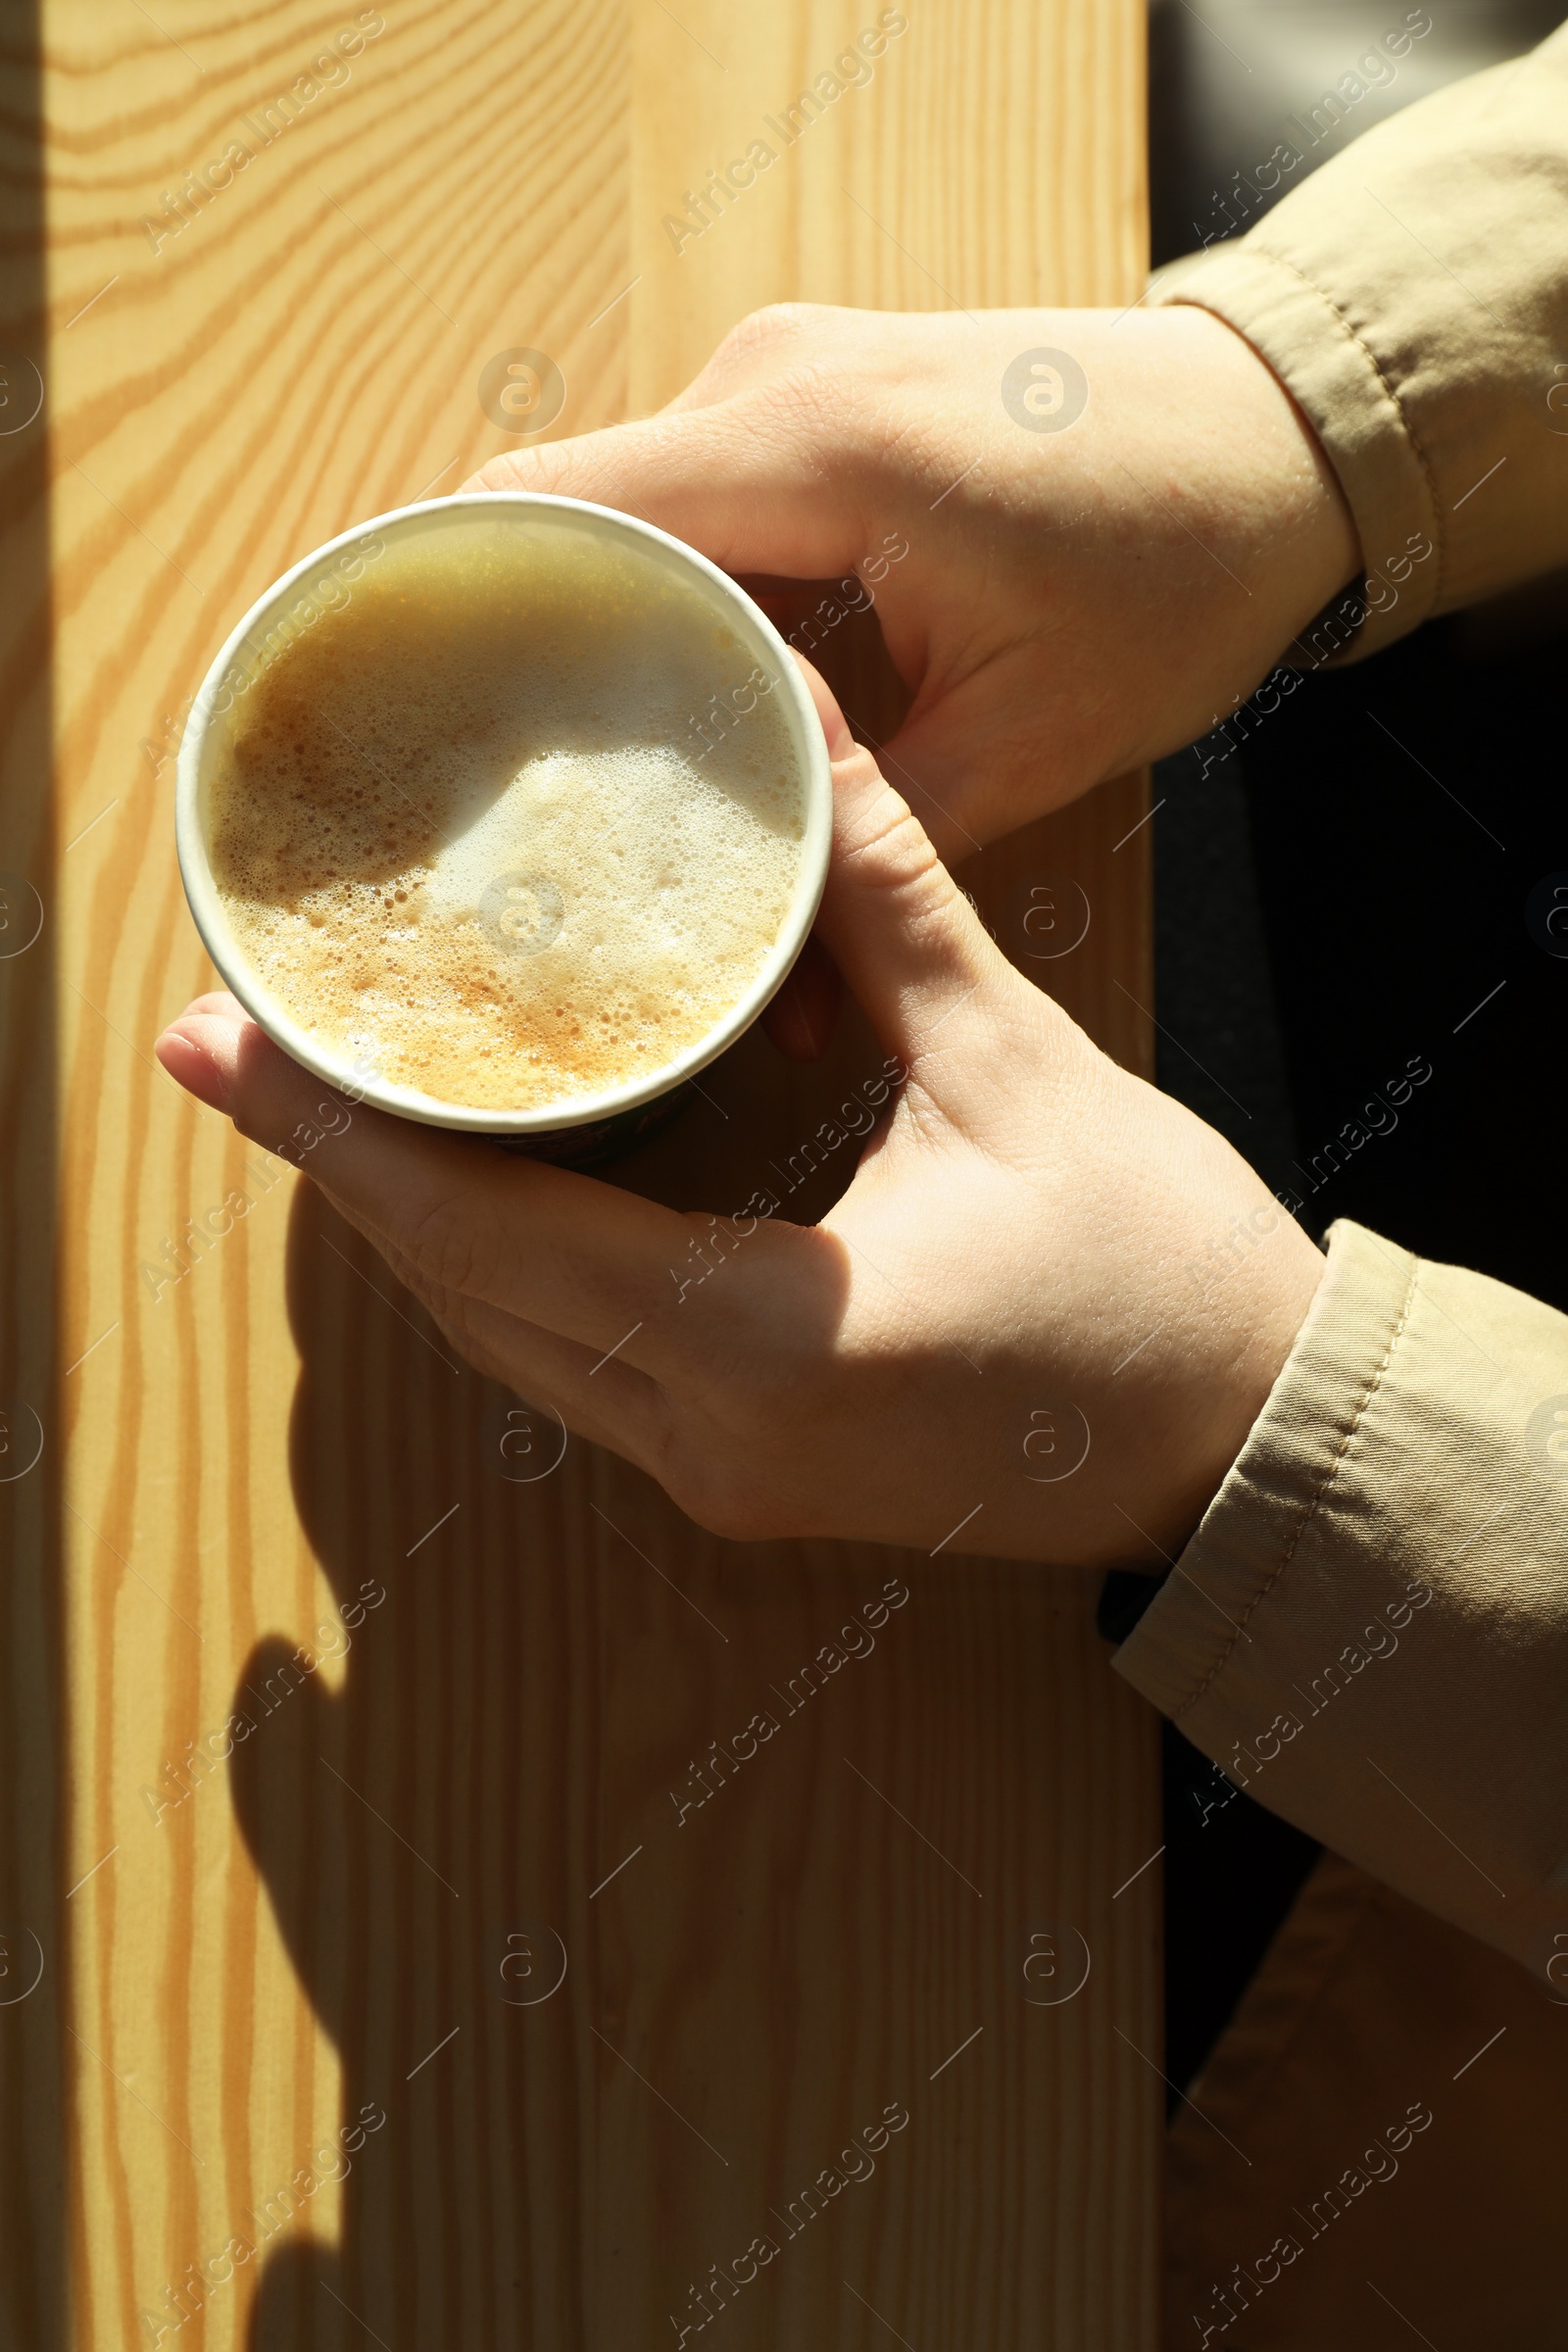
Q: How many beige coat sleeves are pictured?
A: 2